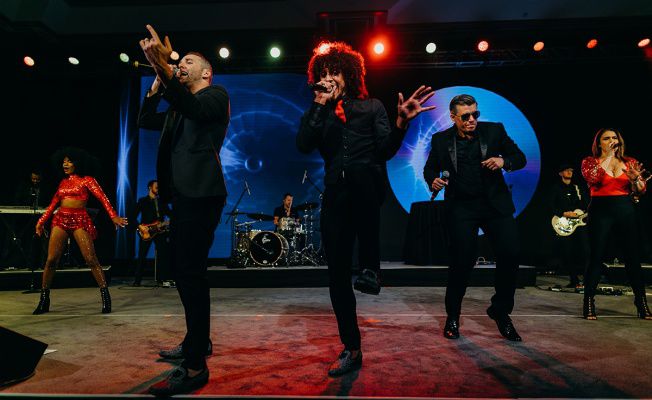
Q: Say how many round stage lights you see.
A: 13